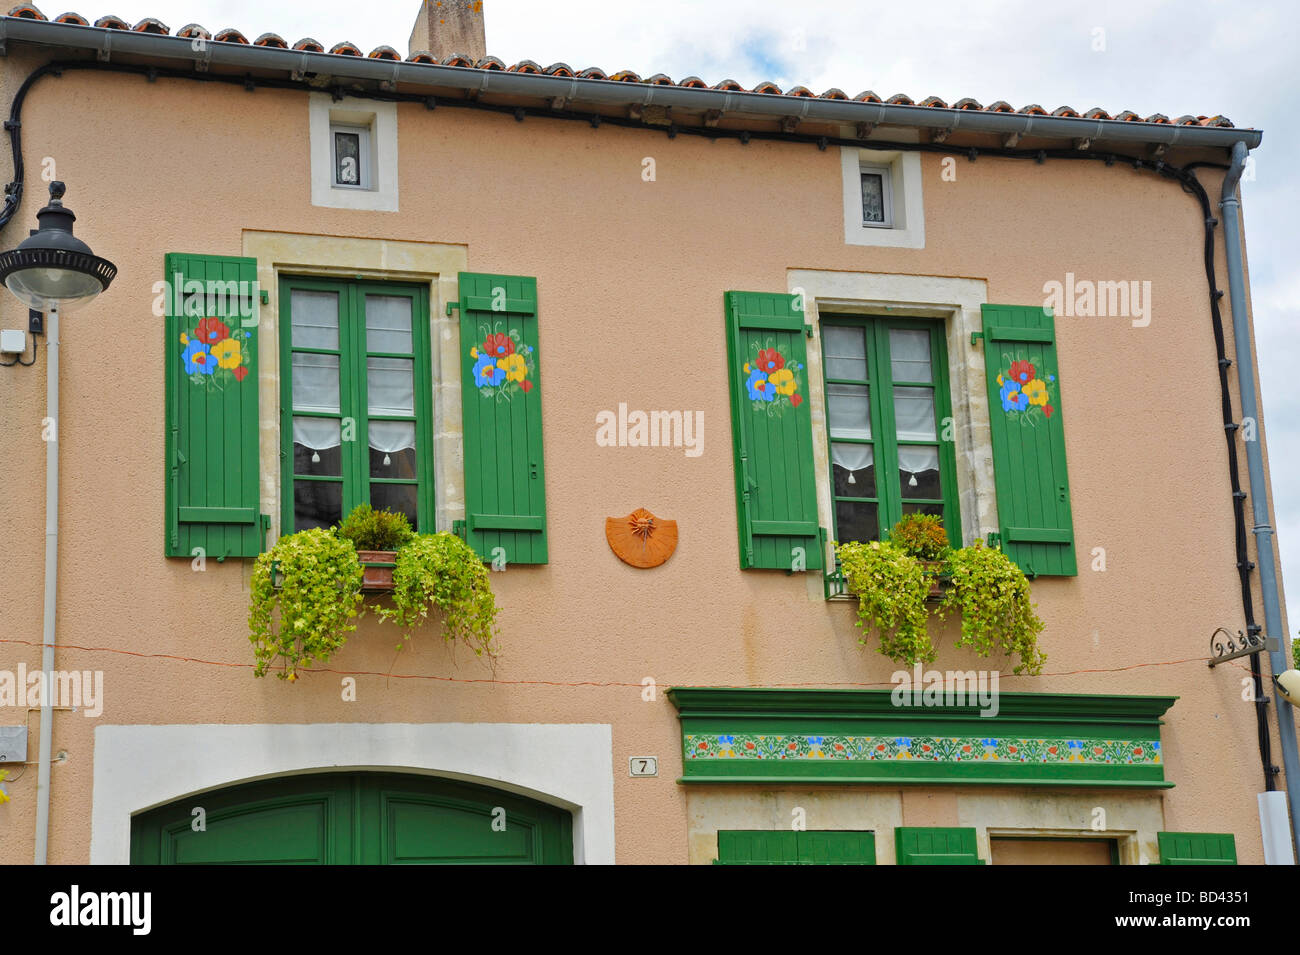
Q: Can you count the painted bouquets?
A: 4